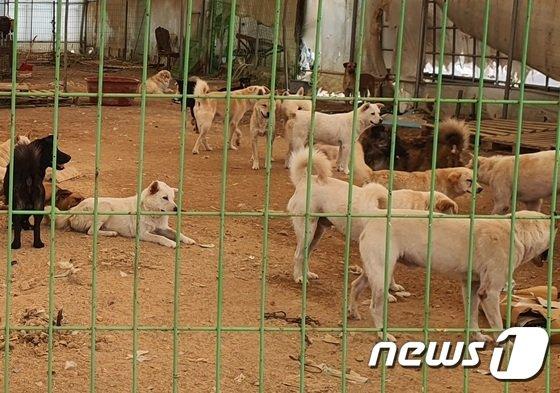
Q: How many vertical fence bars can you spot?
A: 14